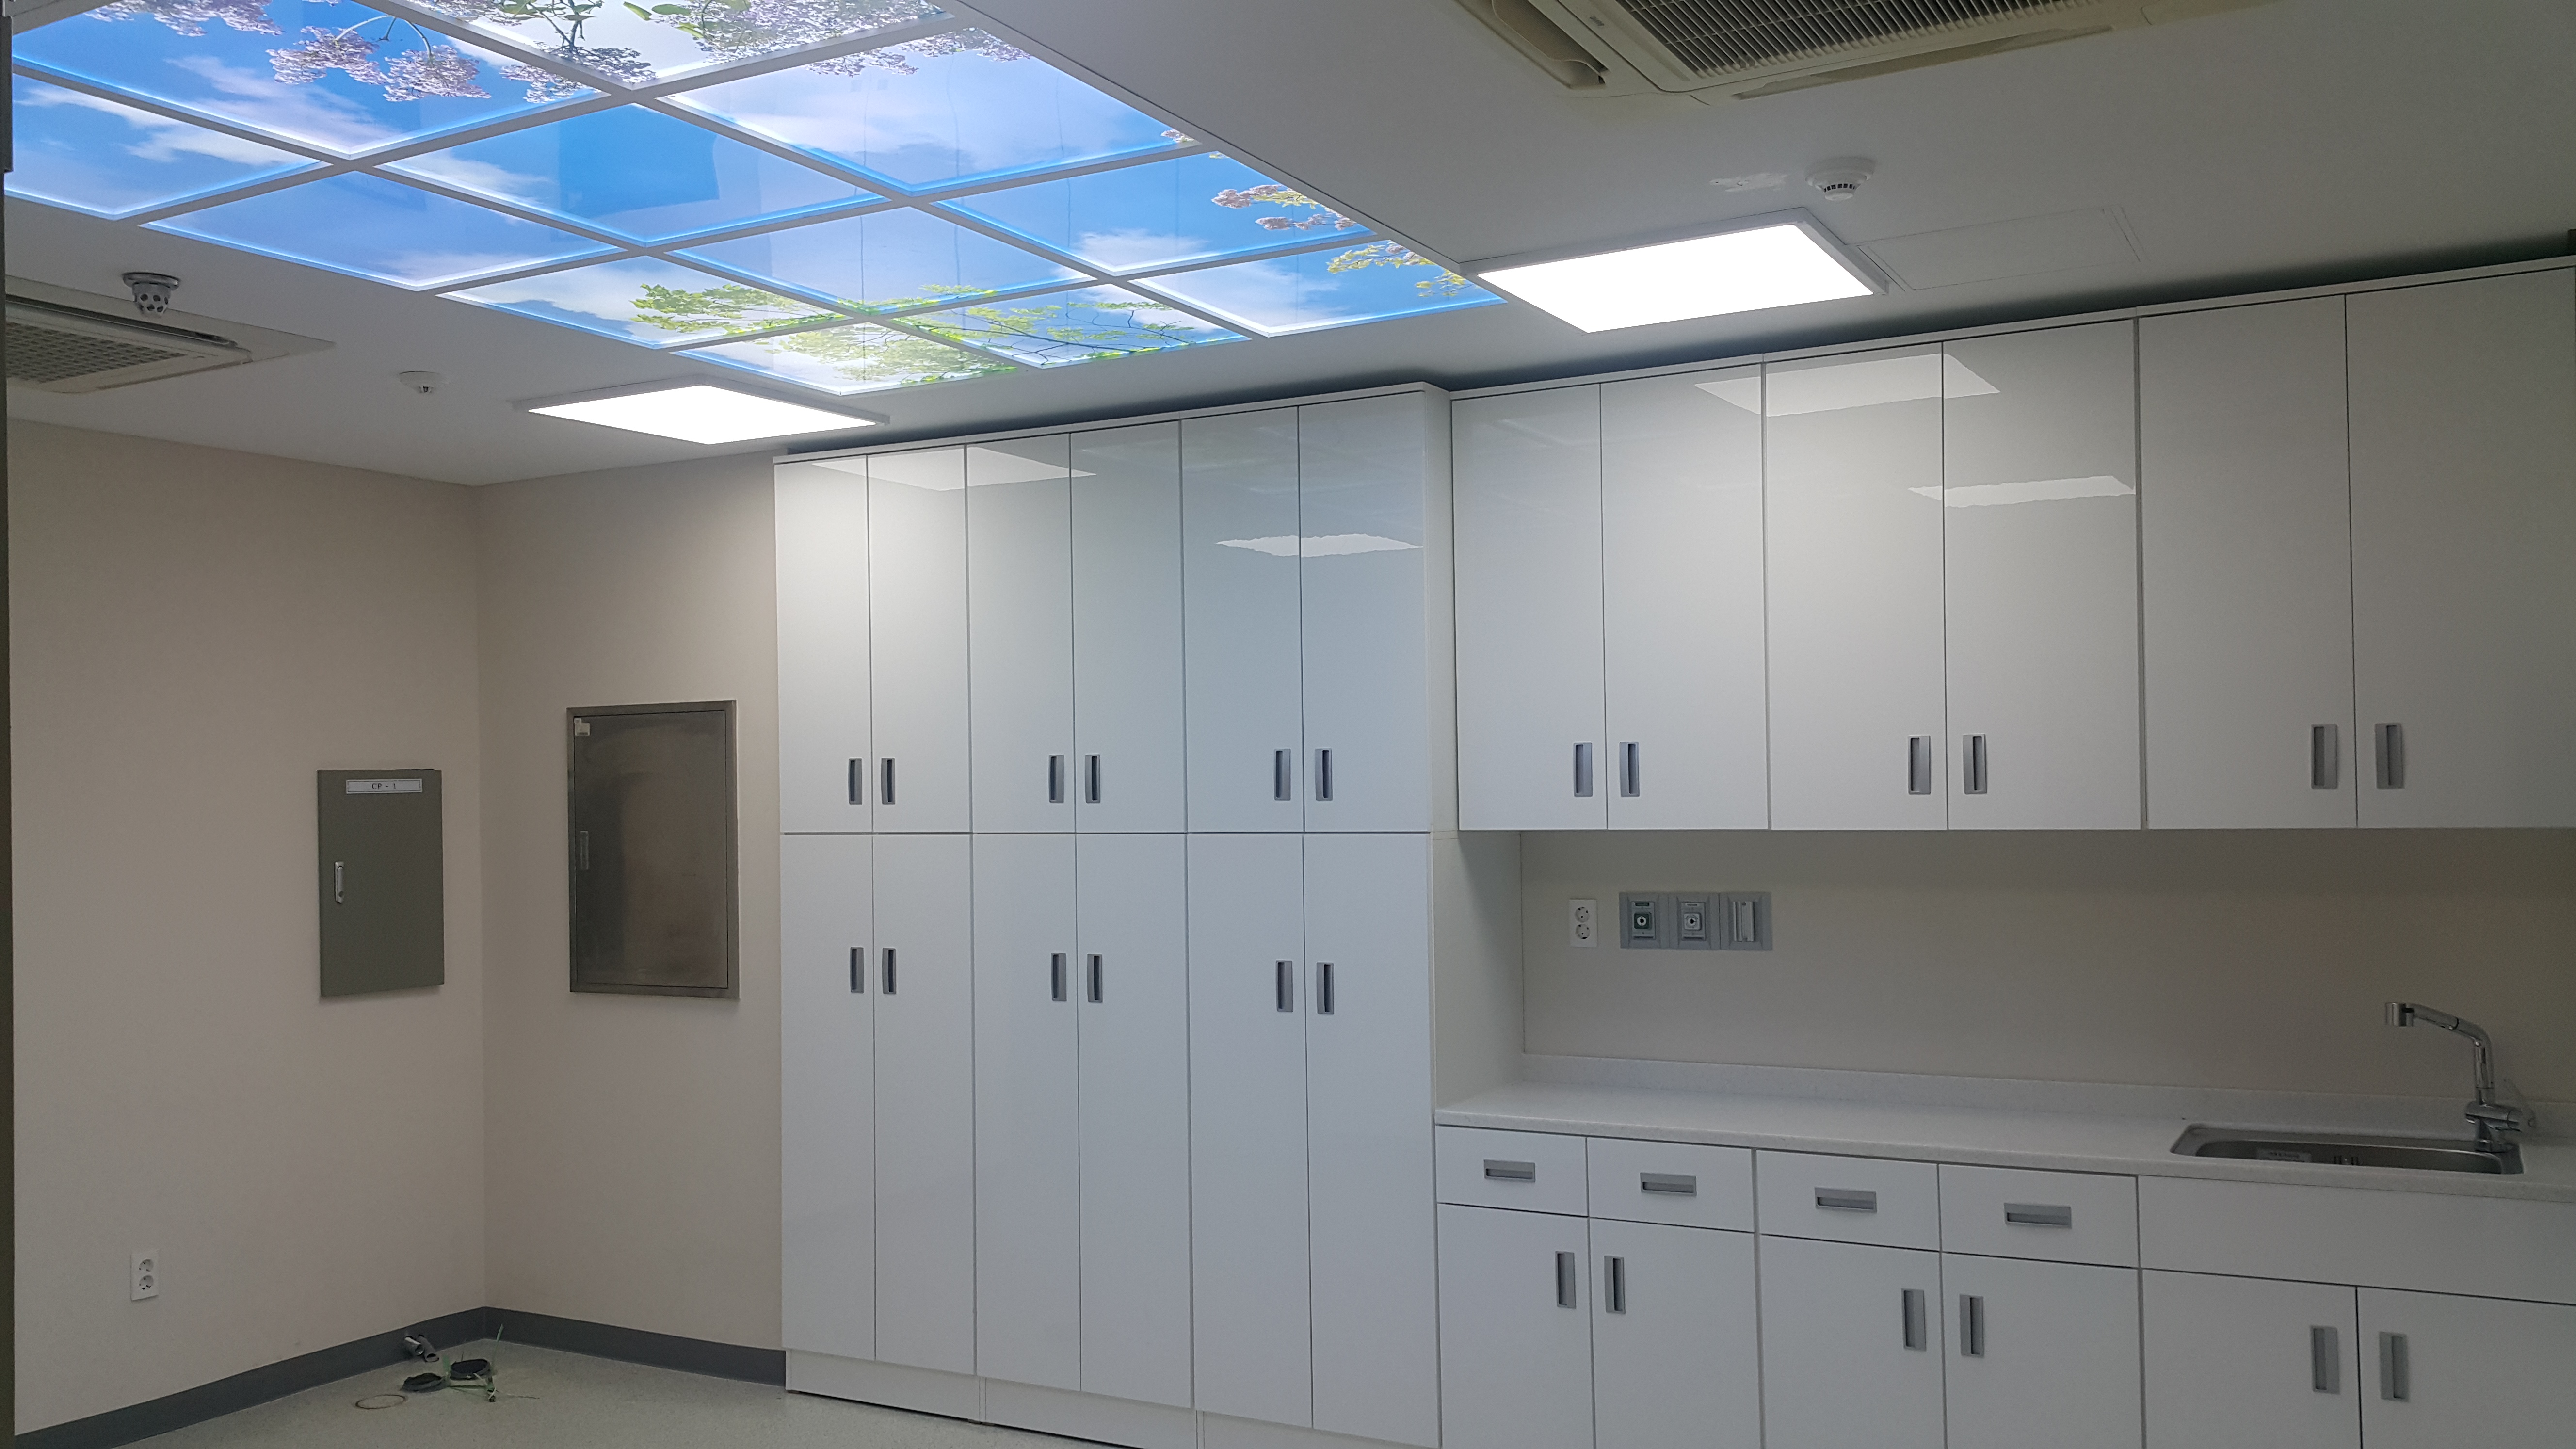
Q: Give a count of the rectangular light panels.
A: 2